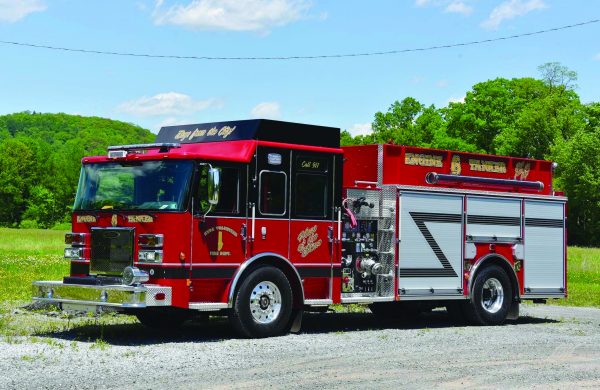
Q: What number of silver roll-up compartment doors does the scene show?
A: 3